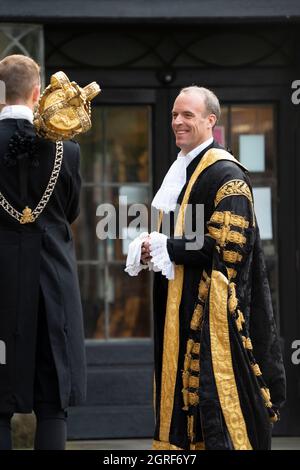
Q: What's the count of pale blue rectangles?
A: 2